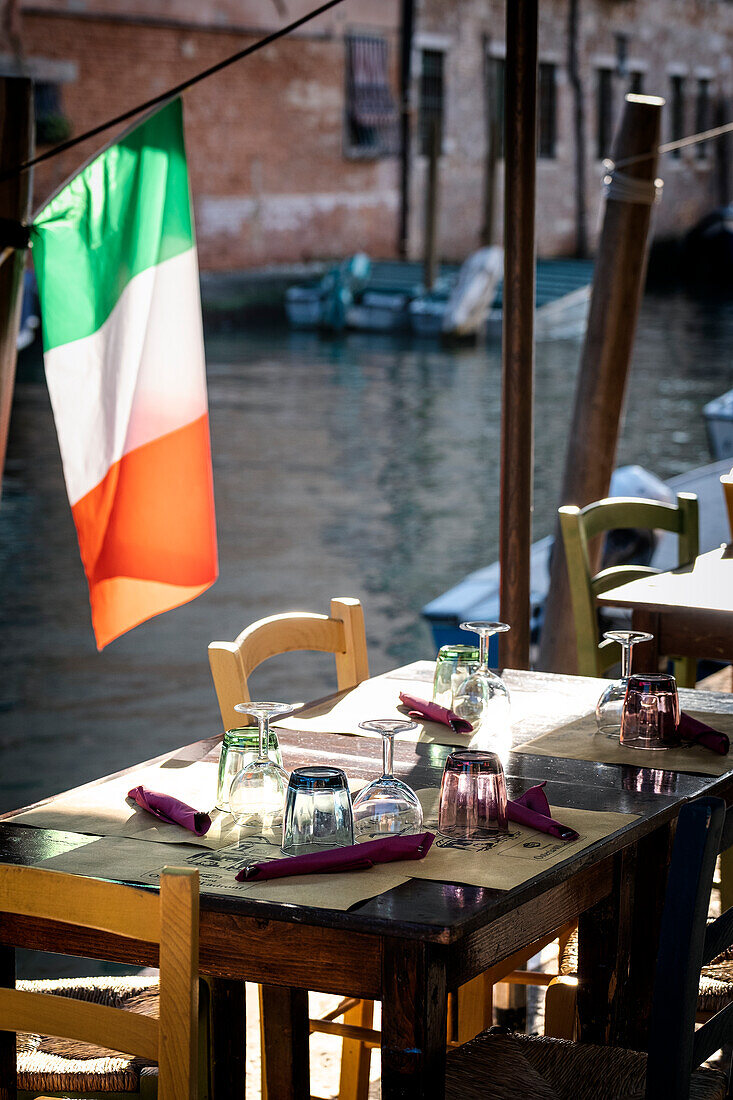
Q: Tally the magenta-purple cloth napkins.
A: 5